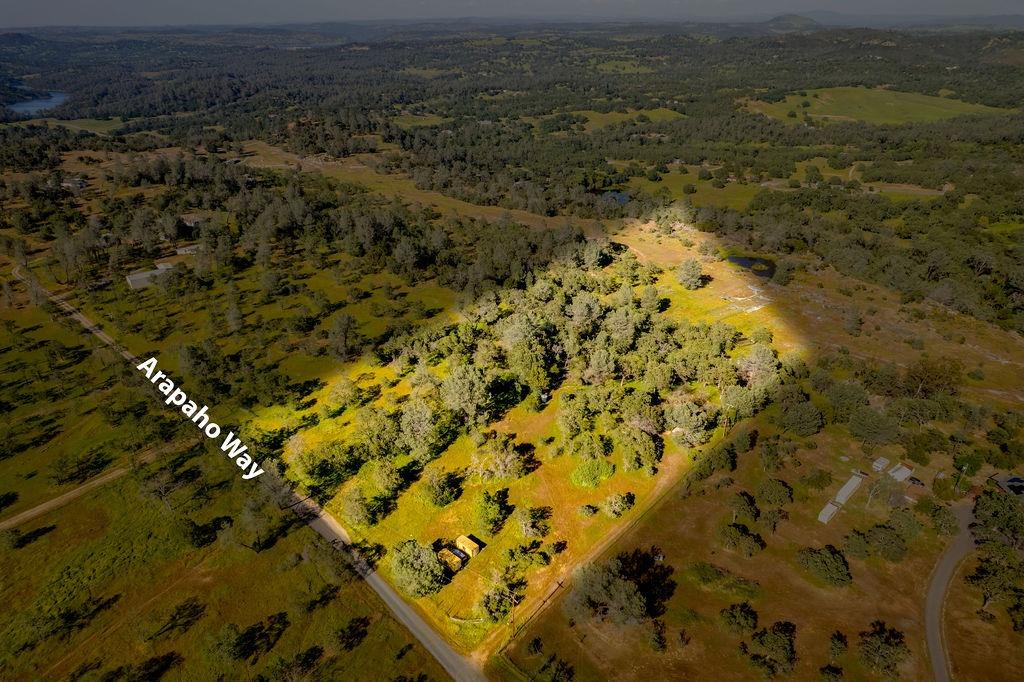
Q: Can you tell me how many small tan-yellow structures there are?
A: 2